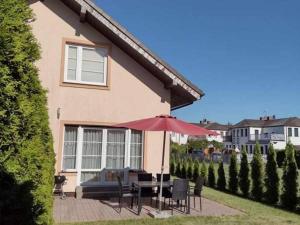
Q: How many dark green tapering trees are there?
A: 13